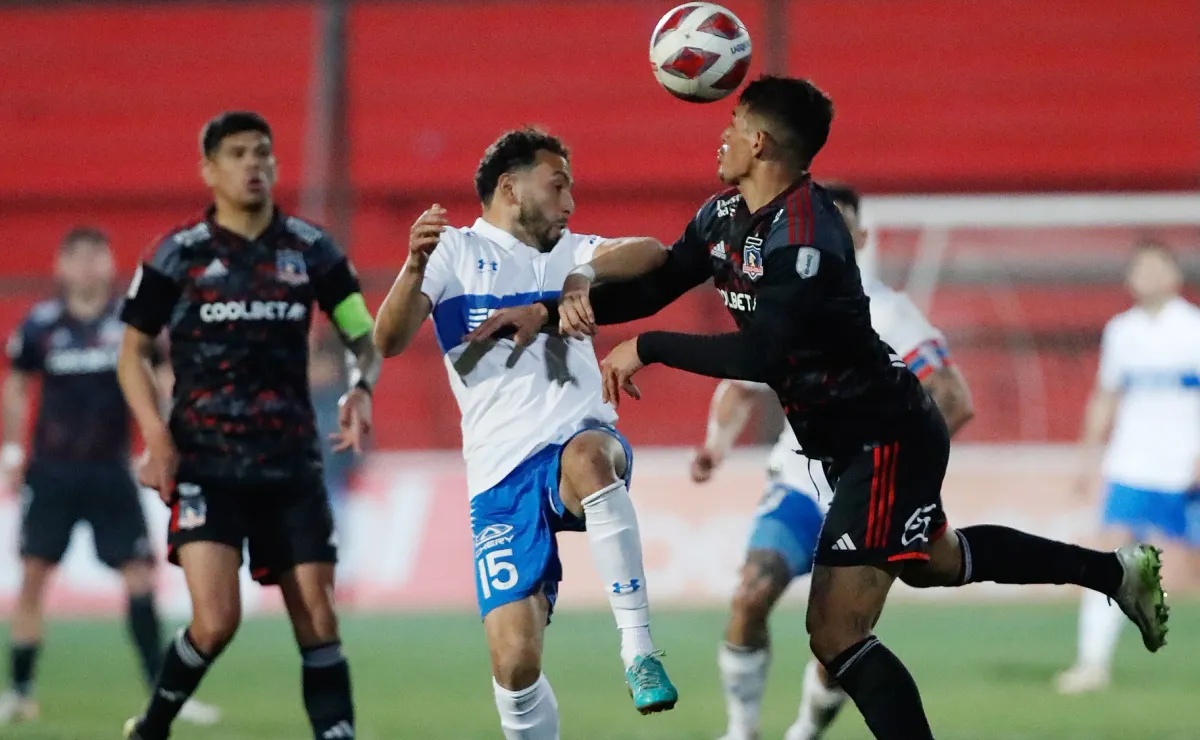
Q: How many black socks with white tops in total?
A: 4